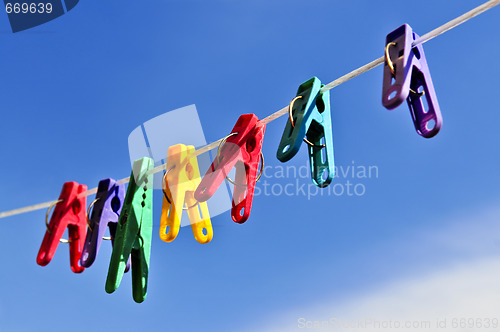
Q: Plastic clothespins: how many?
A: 7